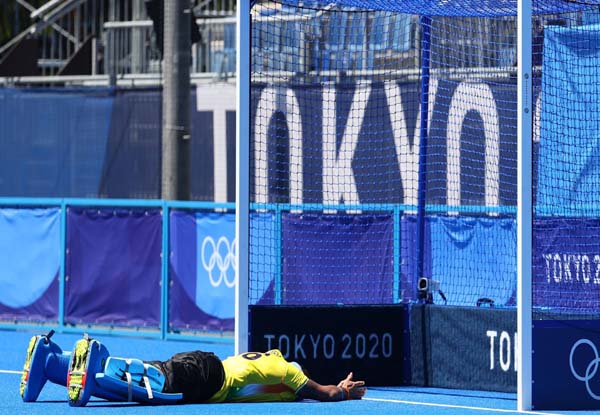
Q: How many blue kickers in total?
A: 2